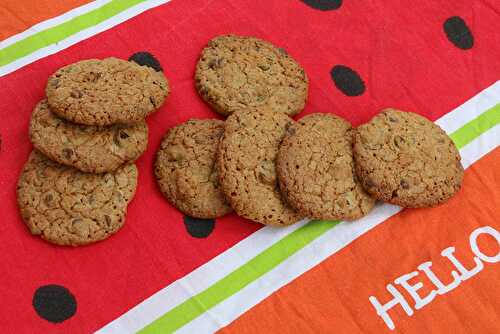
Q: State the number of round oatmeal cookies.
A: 8